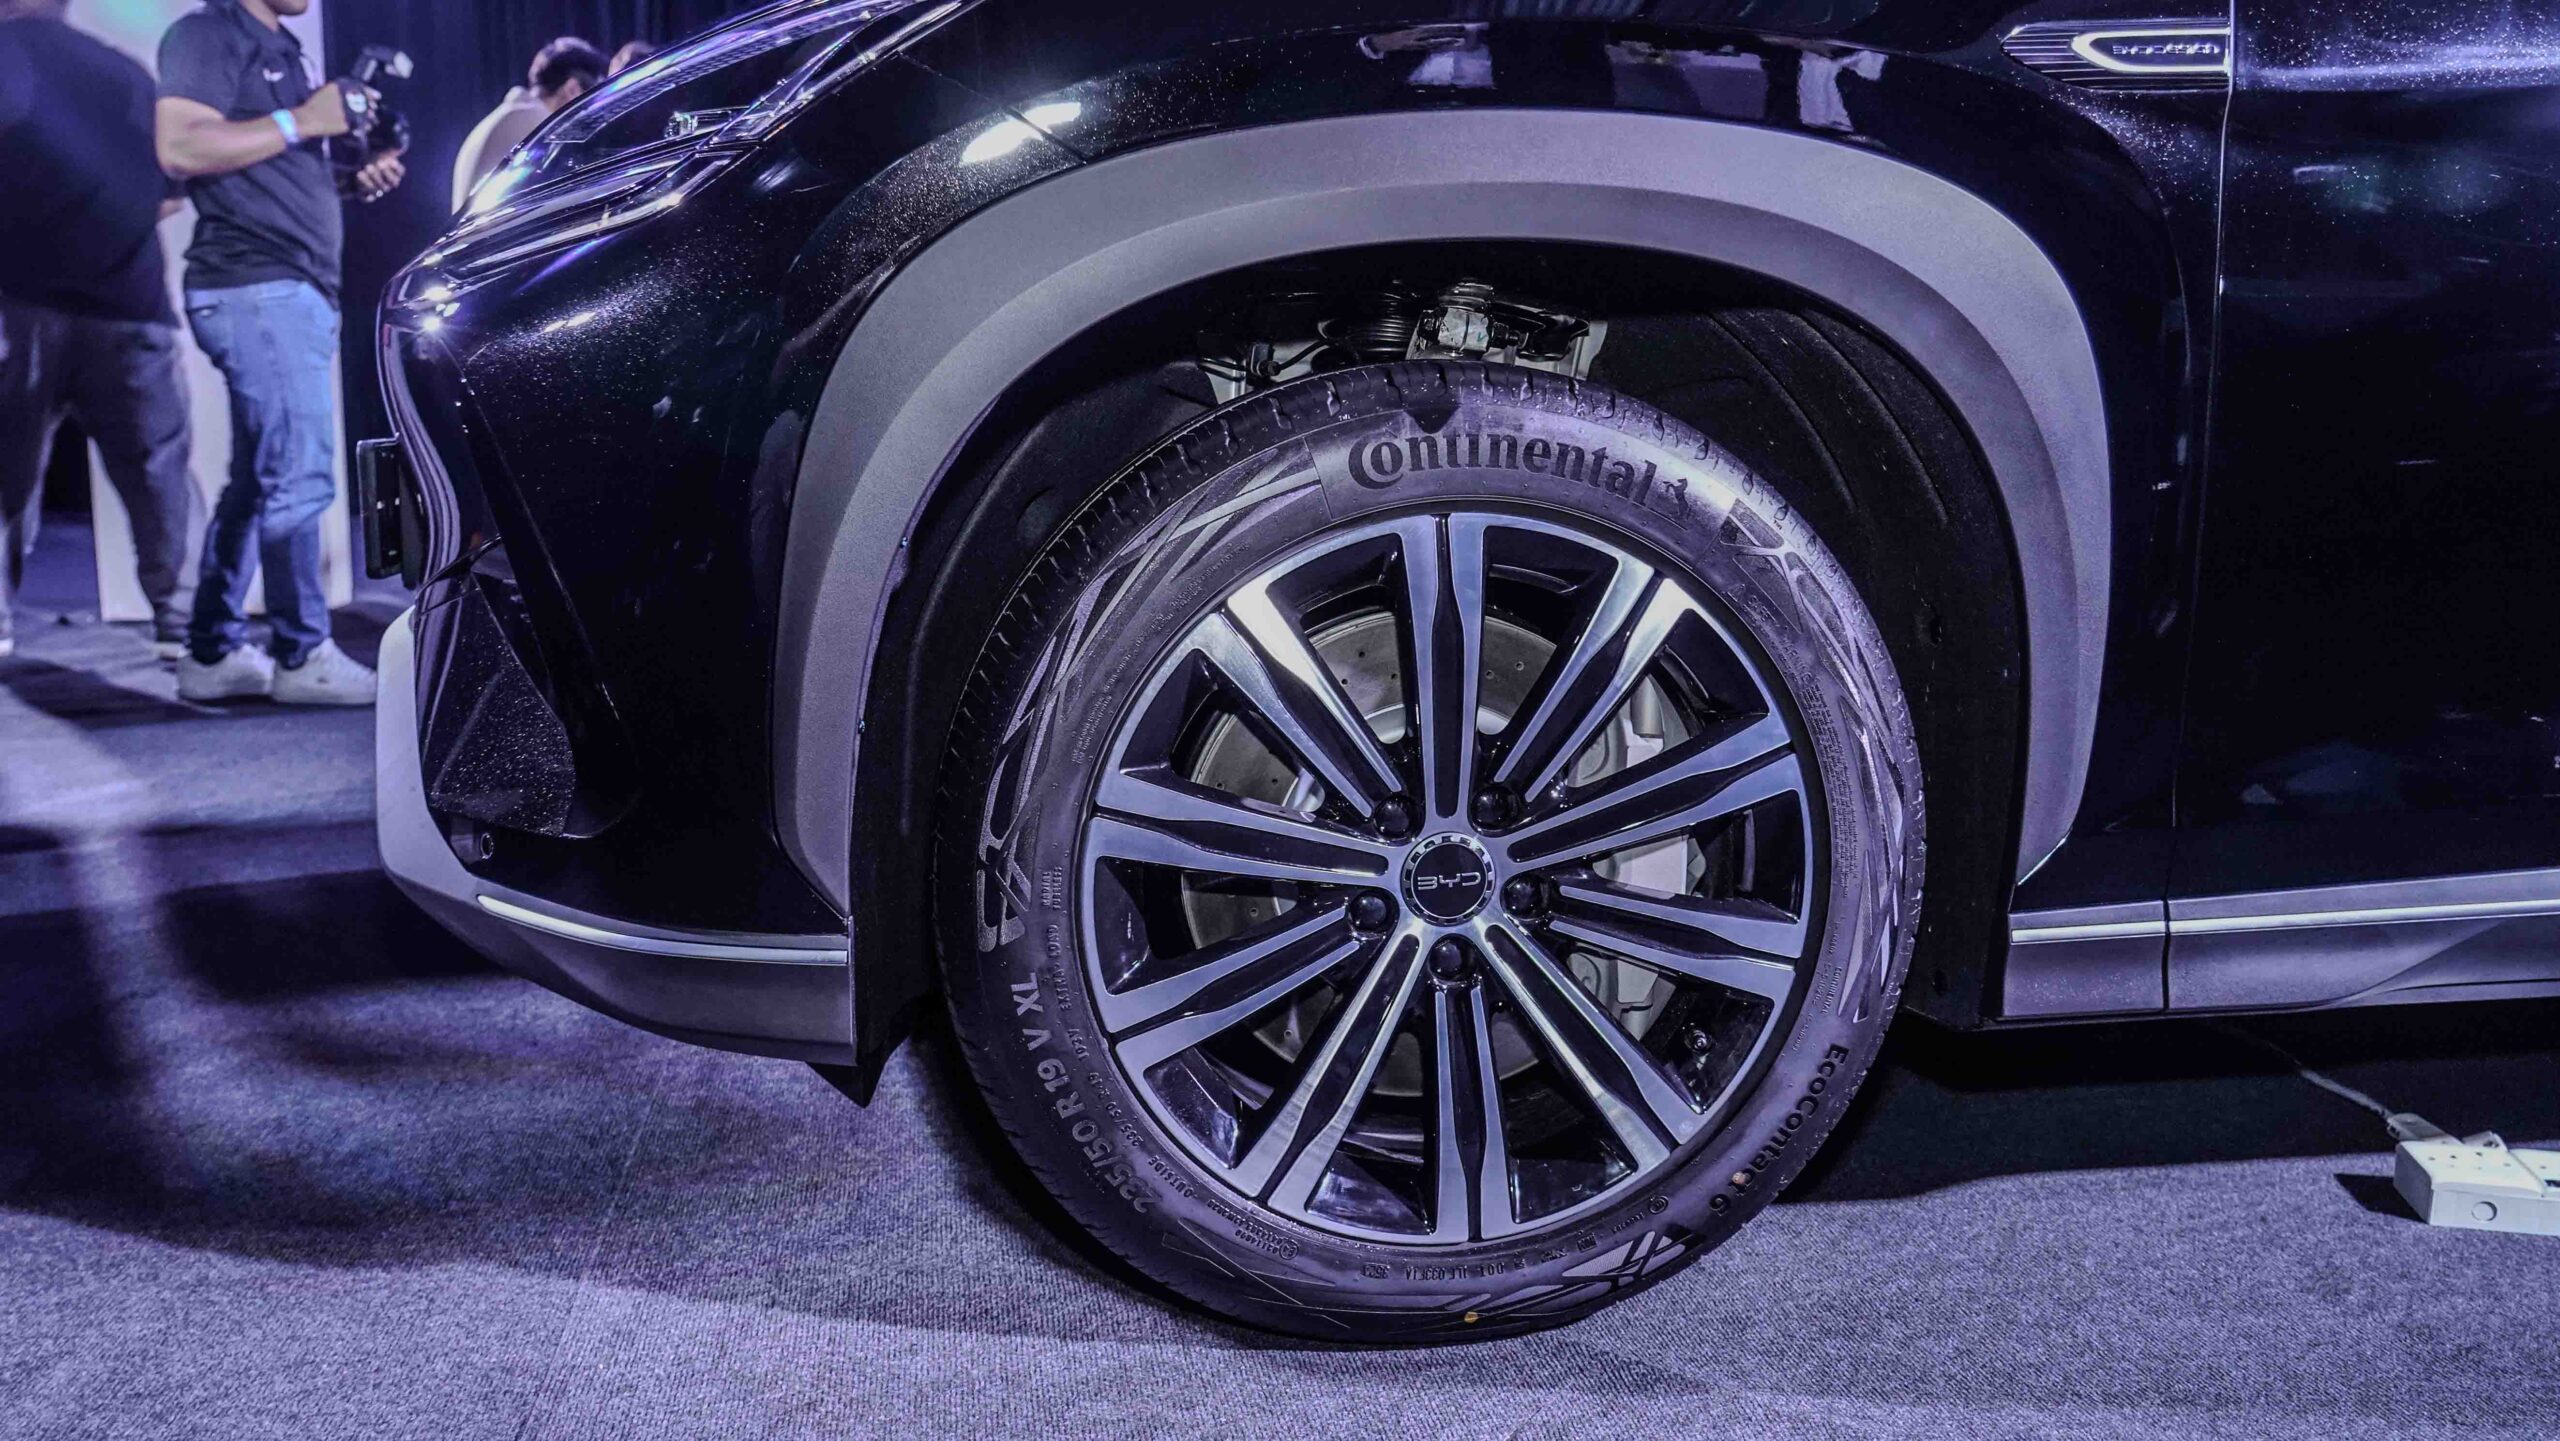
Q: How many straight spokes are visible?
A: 10